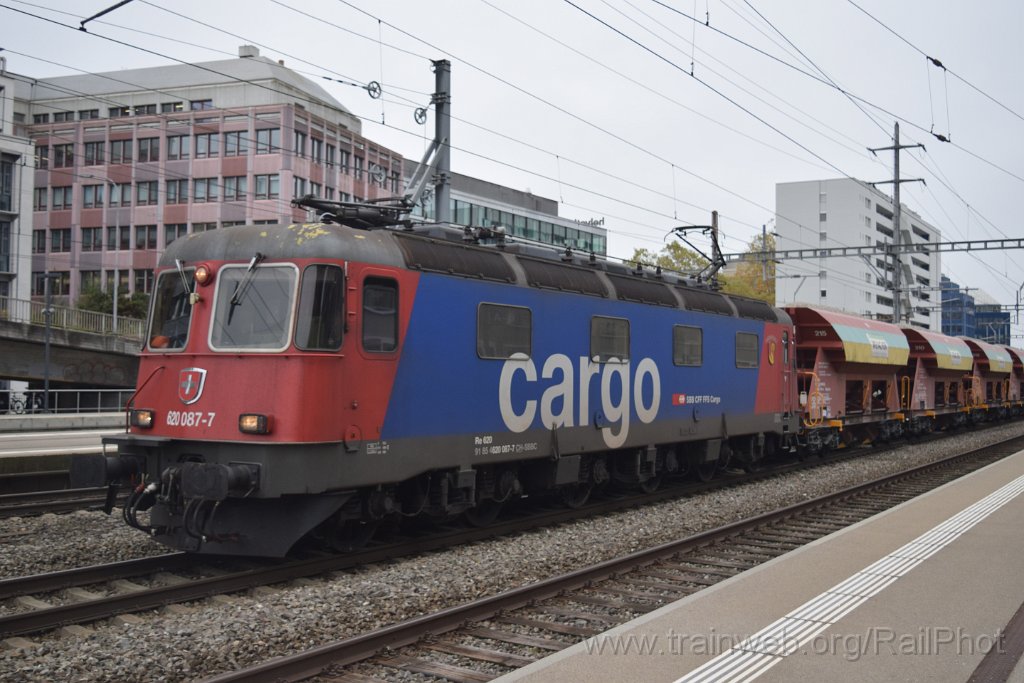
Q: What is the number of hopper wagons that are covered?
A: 4